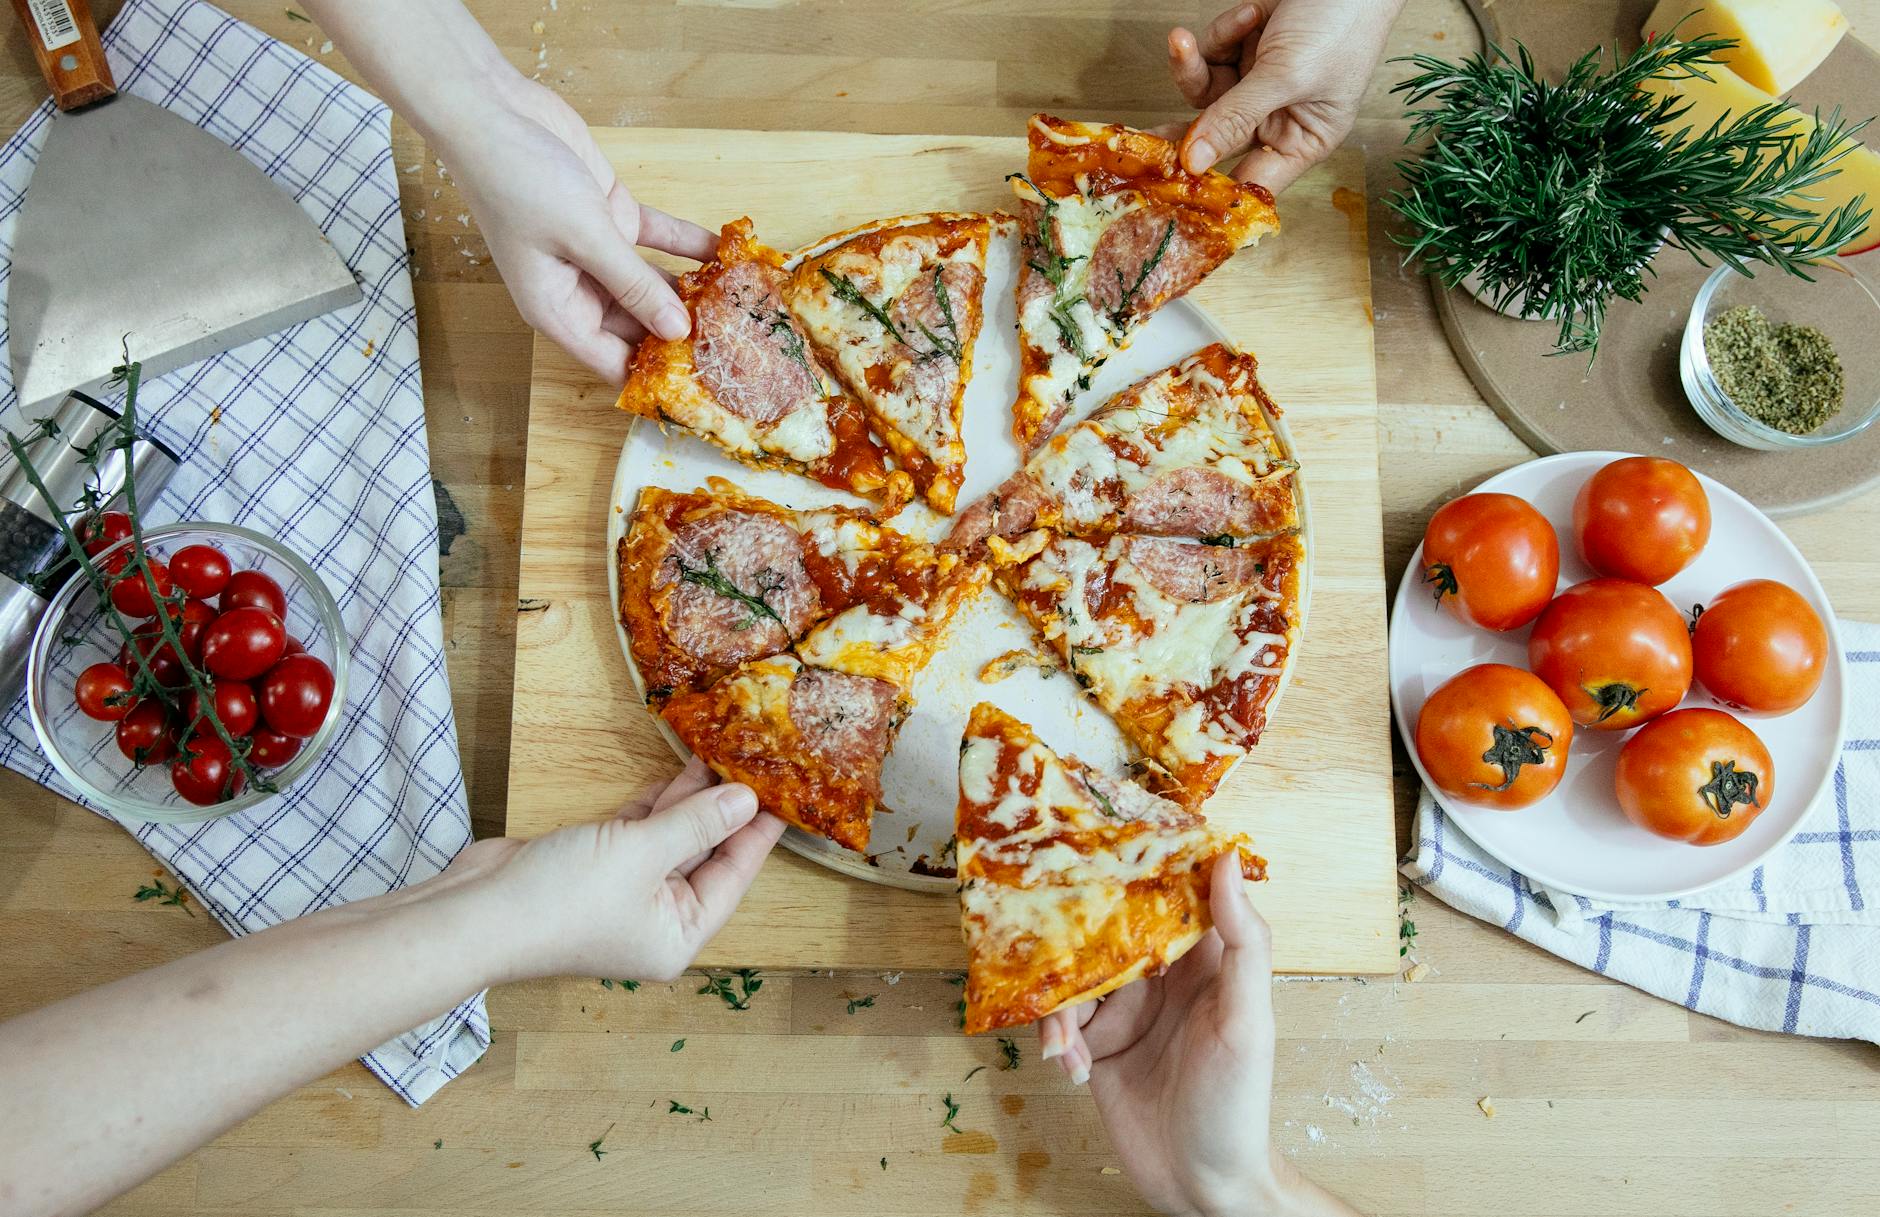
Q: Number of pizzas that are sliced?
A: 1